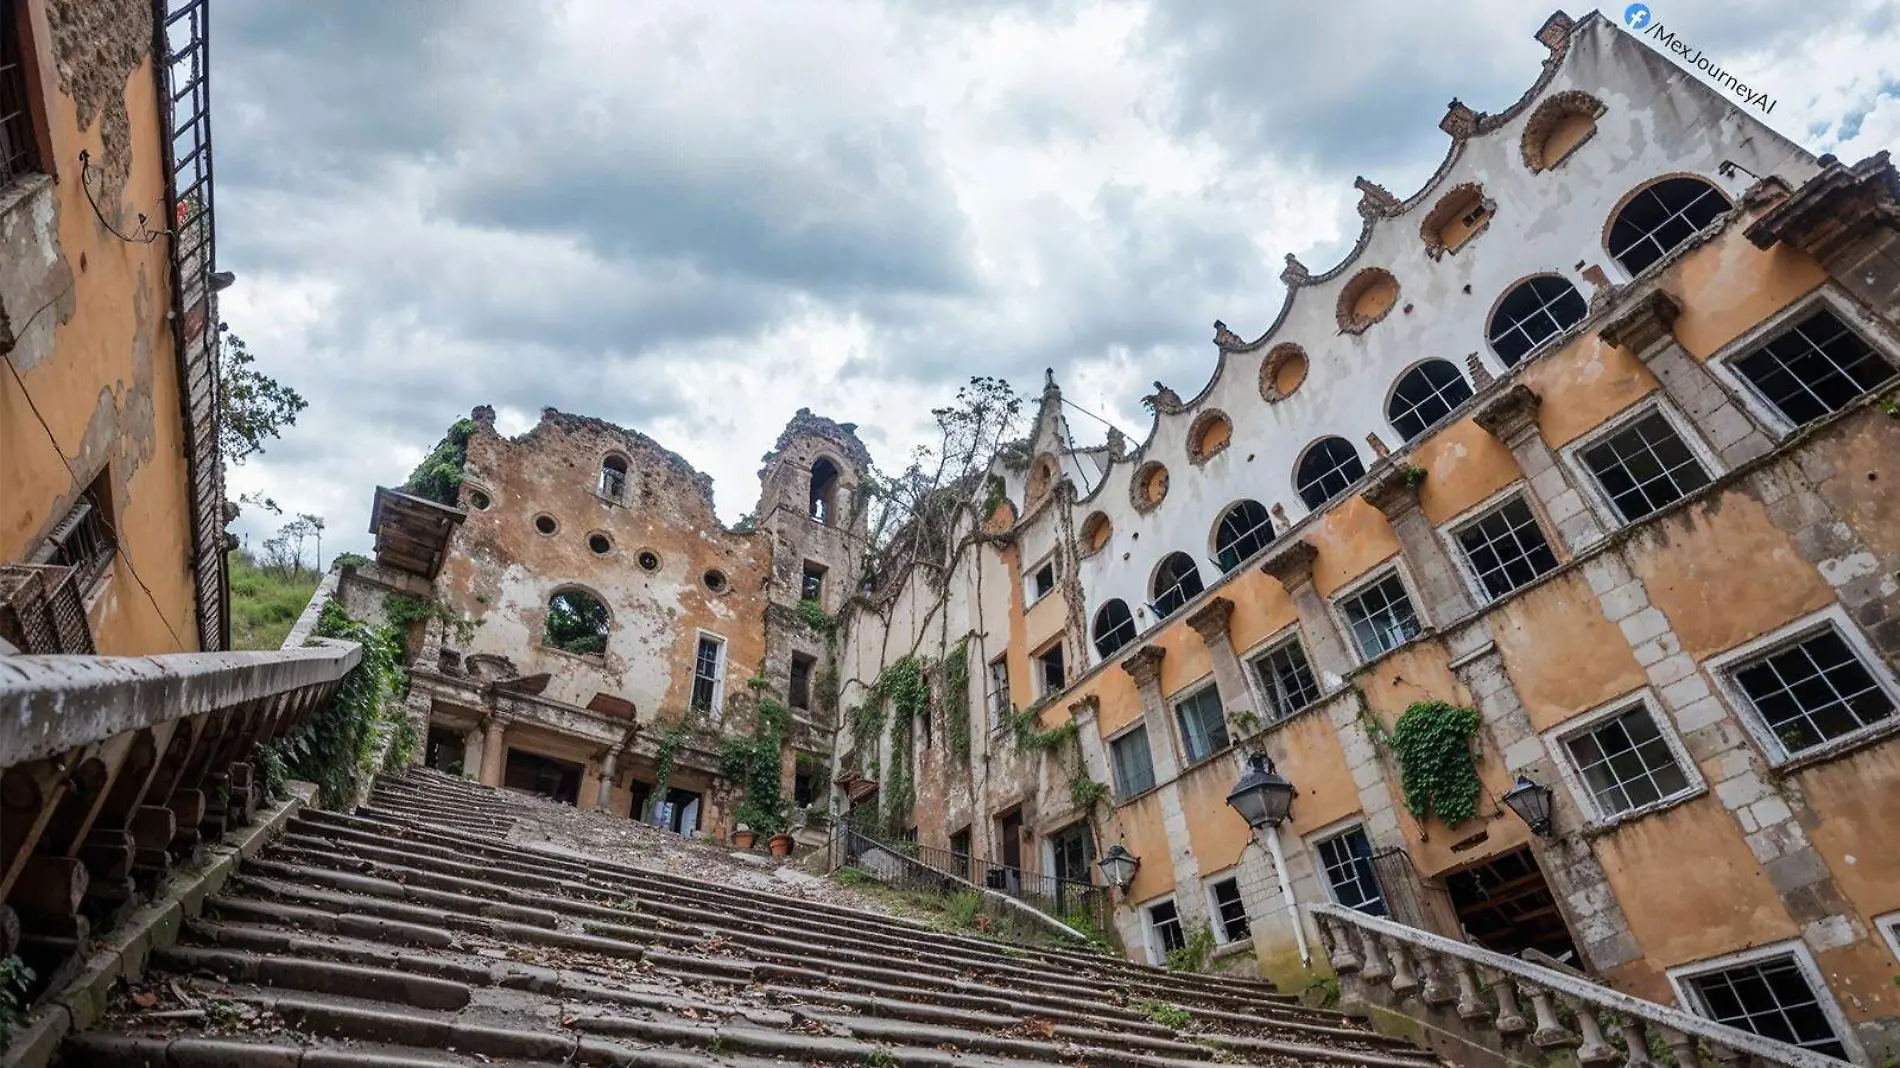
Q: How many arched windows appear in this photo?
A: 10